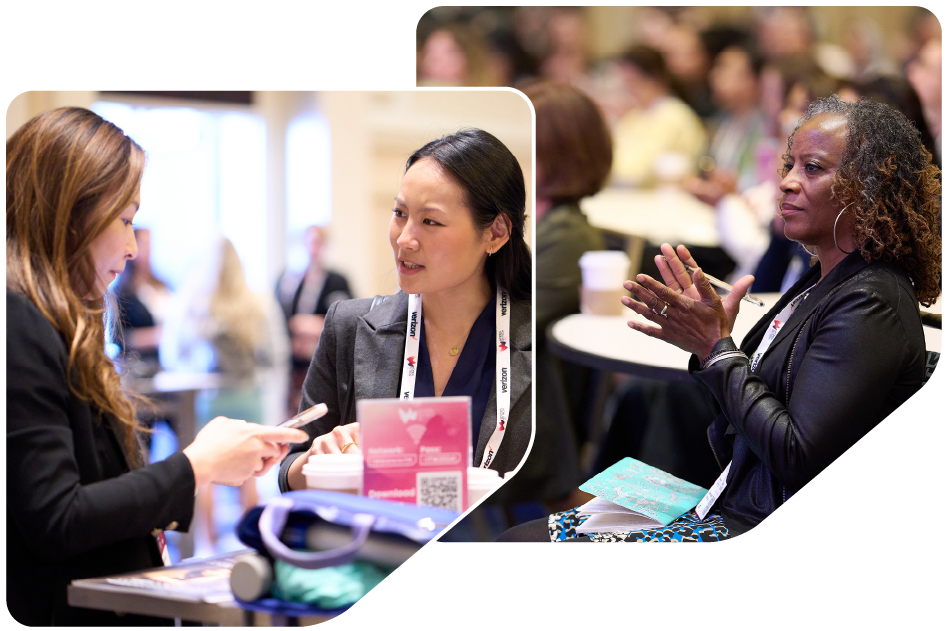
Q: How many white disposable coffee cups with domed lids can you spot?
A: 3